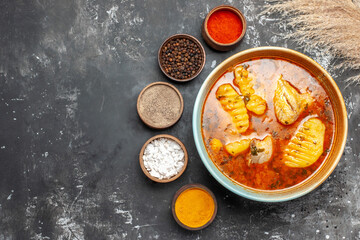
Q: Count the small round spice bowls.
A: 5